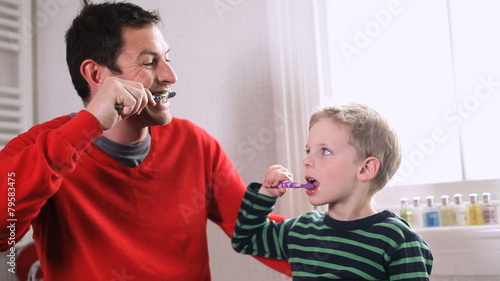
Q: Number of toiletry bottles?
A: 7